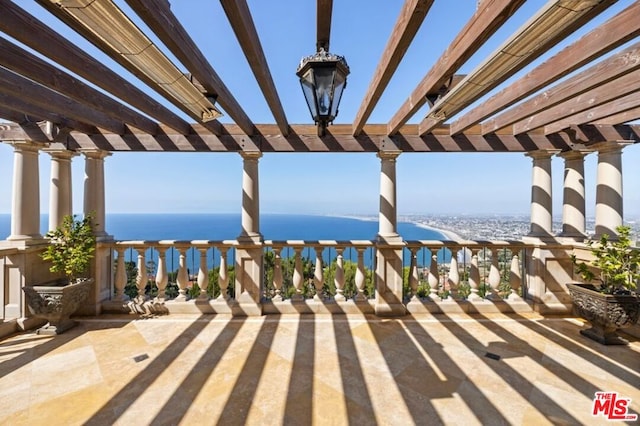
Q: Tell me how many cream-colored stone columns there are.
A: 8